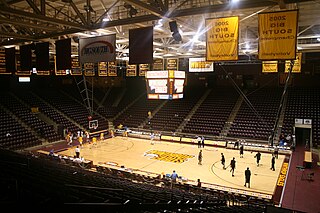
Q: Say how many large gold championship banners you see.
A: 2